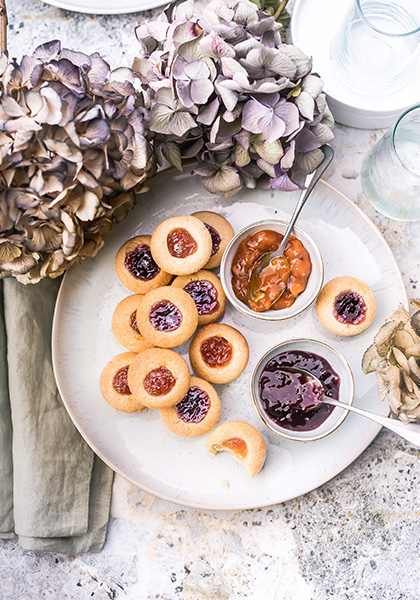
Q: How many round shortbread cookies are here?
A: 12